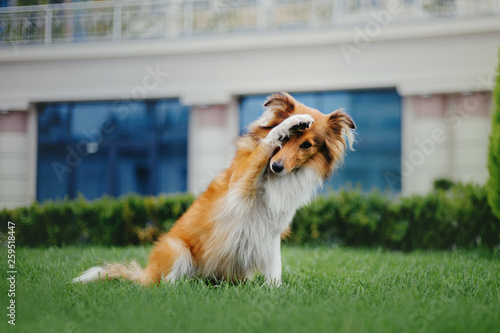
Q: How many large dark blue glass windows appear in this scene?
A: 2